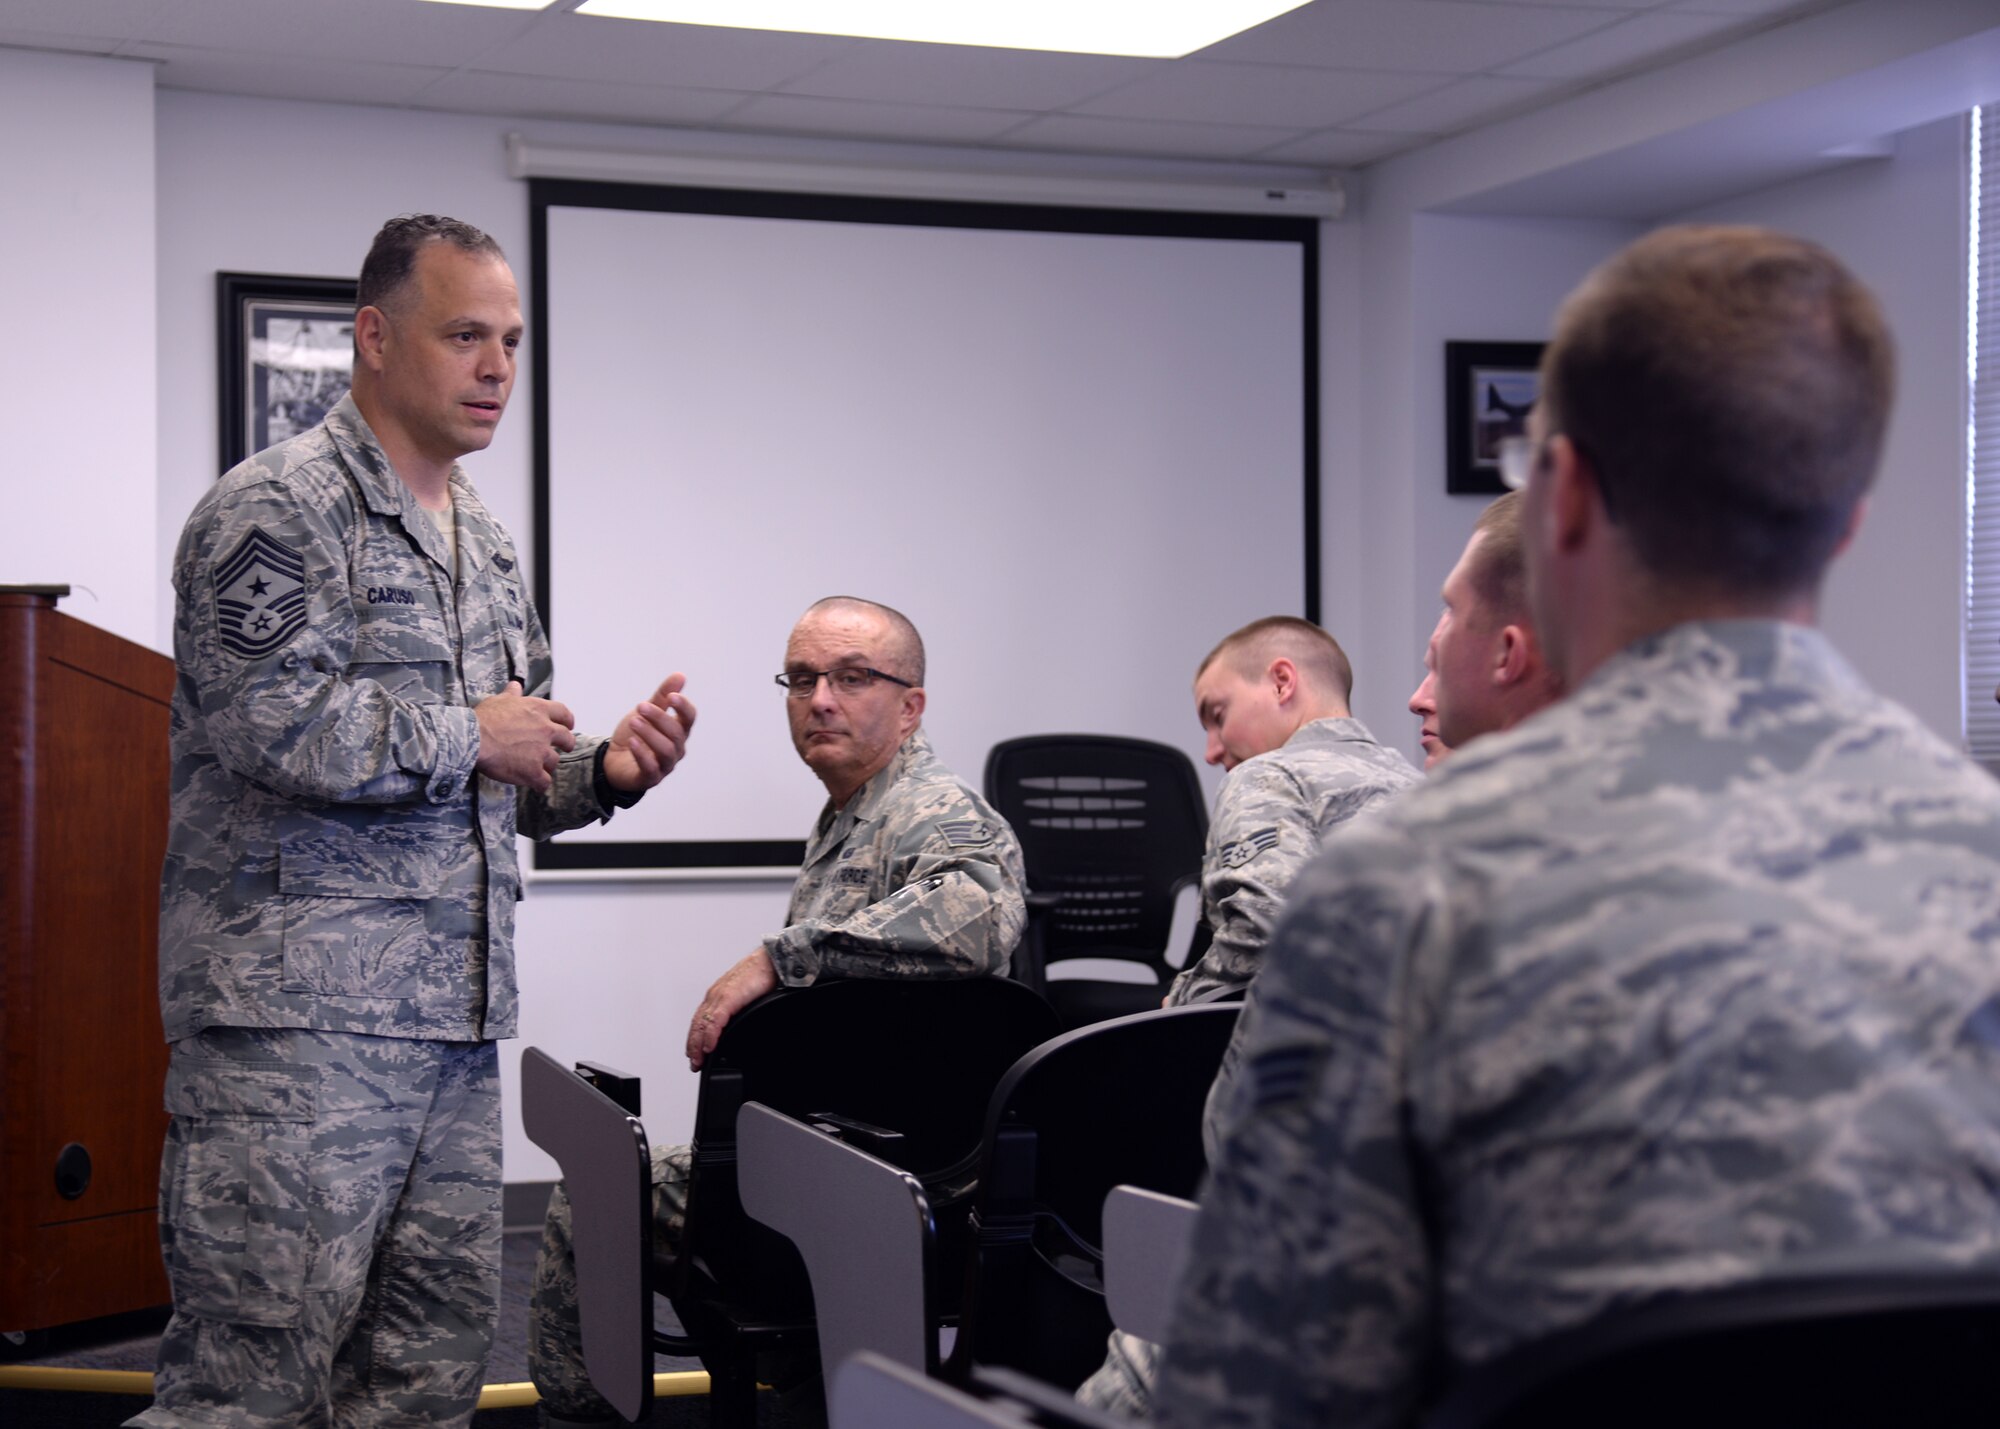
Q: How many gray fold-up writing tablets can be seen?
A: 4